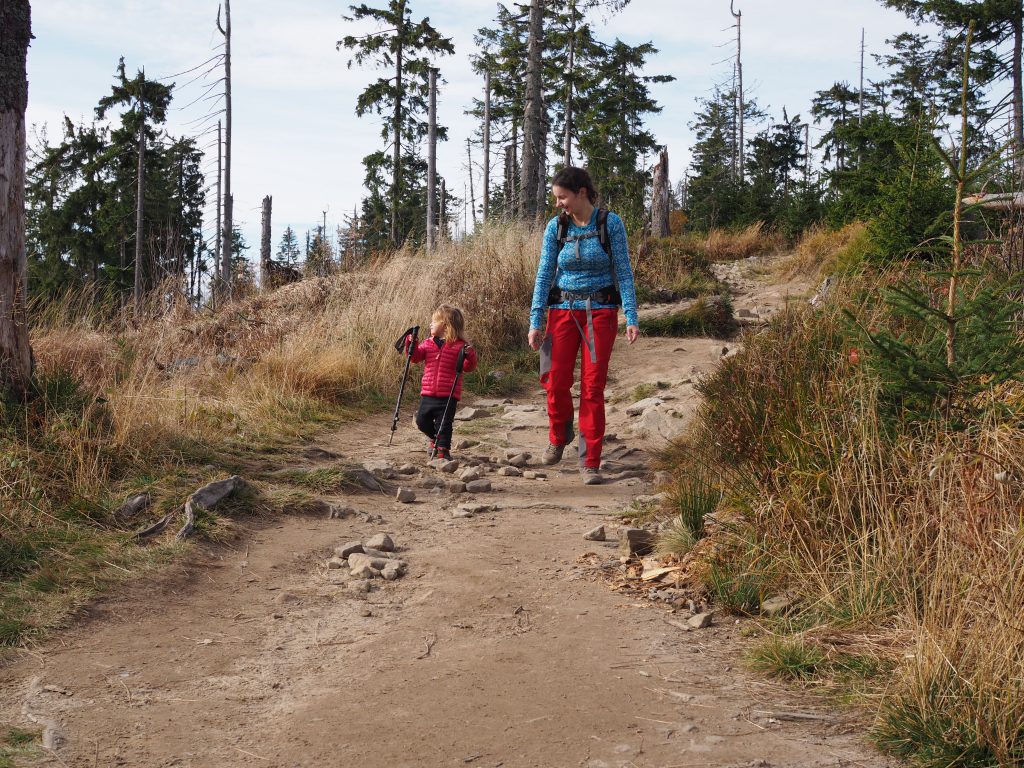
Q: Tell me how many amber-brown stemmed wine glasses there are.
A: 0